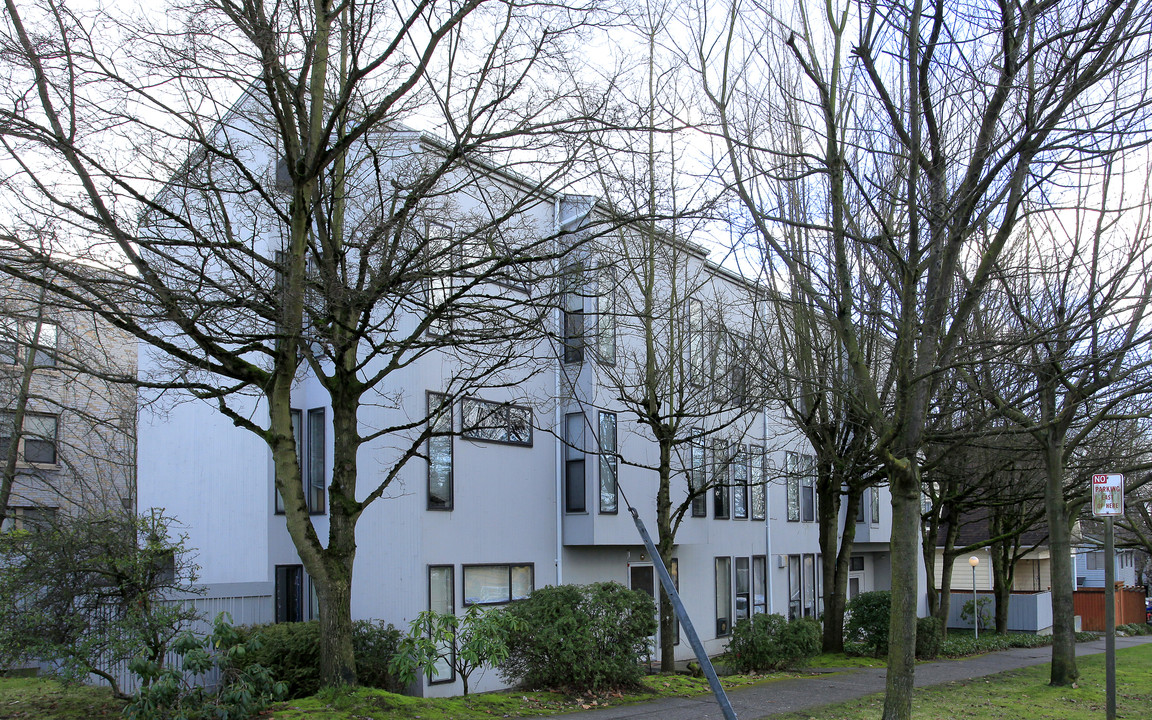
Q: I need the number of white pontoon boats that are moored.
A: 0